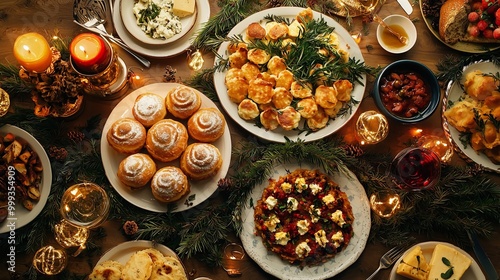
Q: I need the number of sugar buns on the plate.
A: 8